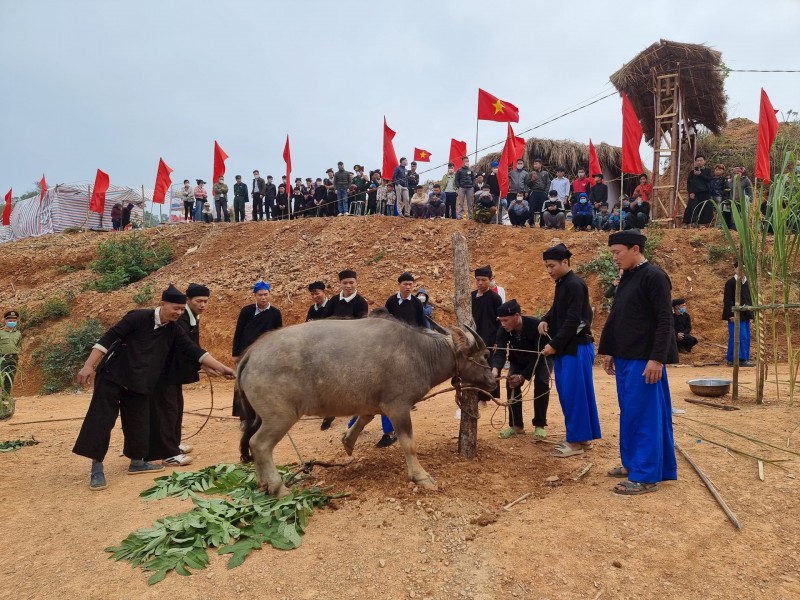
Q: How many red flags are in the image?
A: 15